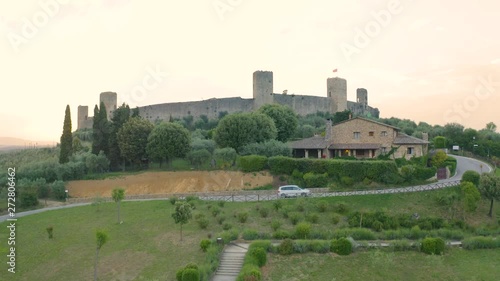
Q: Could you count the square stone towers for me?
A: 5